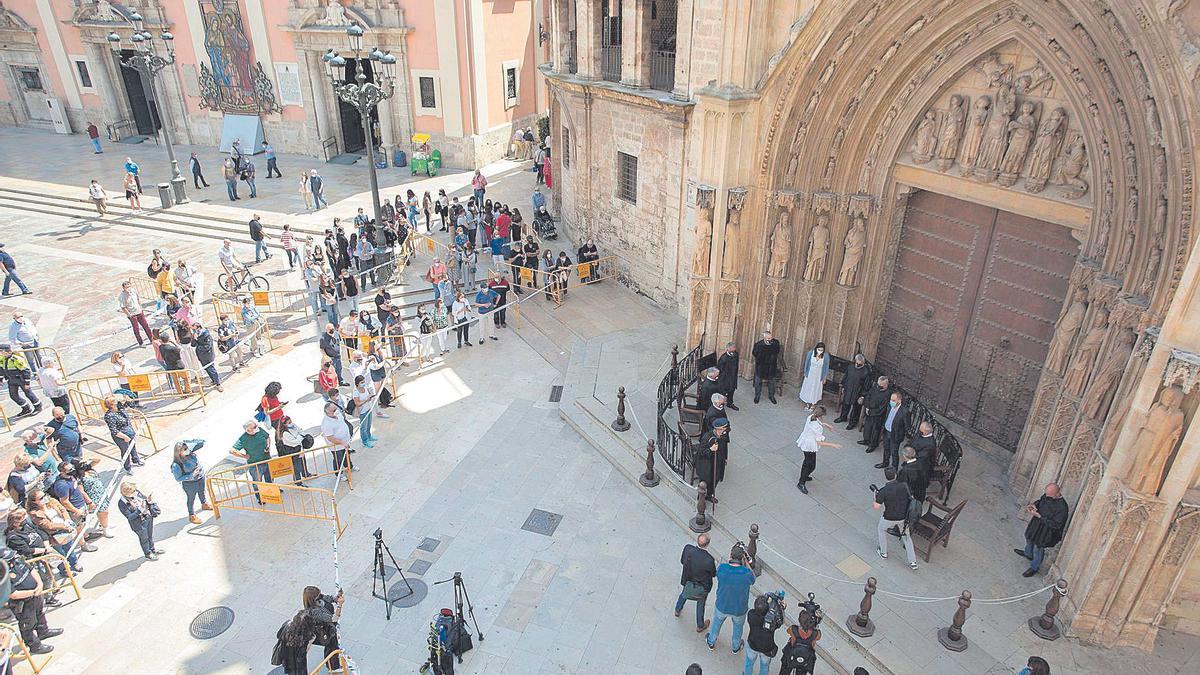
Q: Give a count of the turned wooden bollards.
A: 8